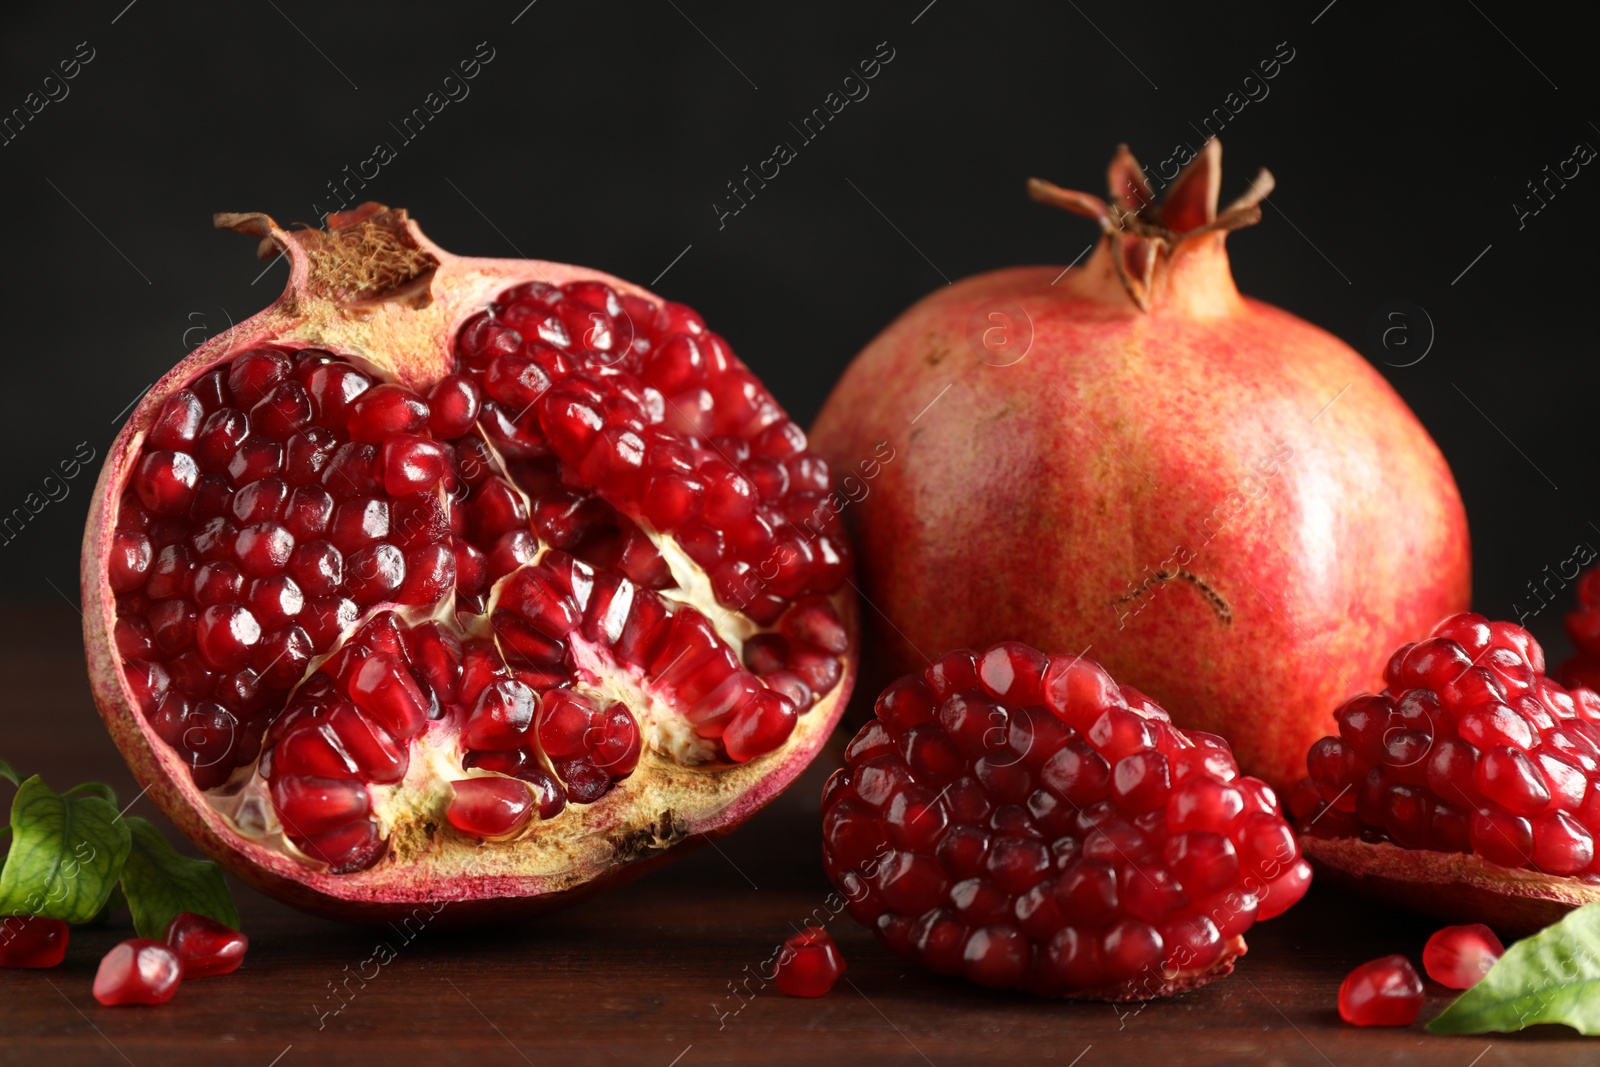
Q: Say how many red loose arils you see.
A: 6